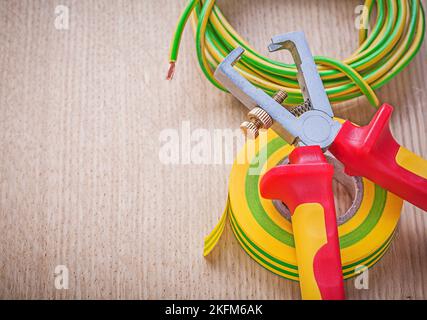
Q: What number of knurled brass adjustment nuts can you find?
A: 2